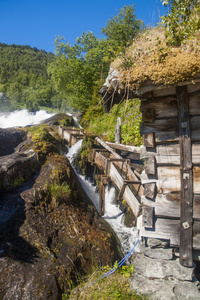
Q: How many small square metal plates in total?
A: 3